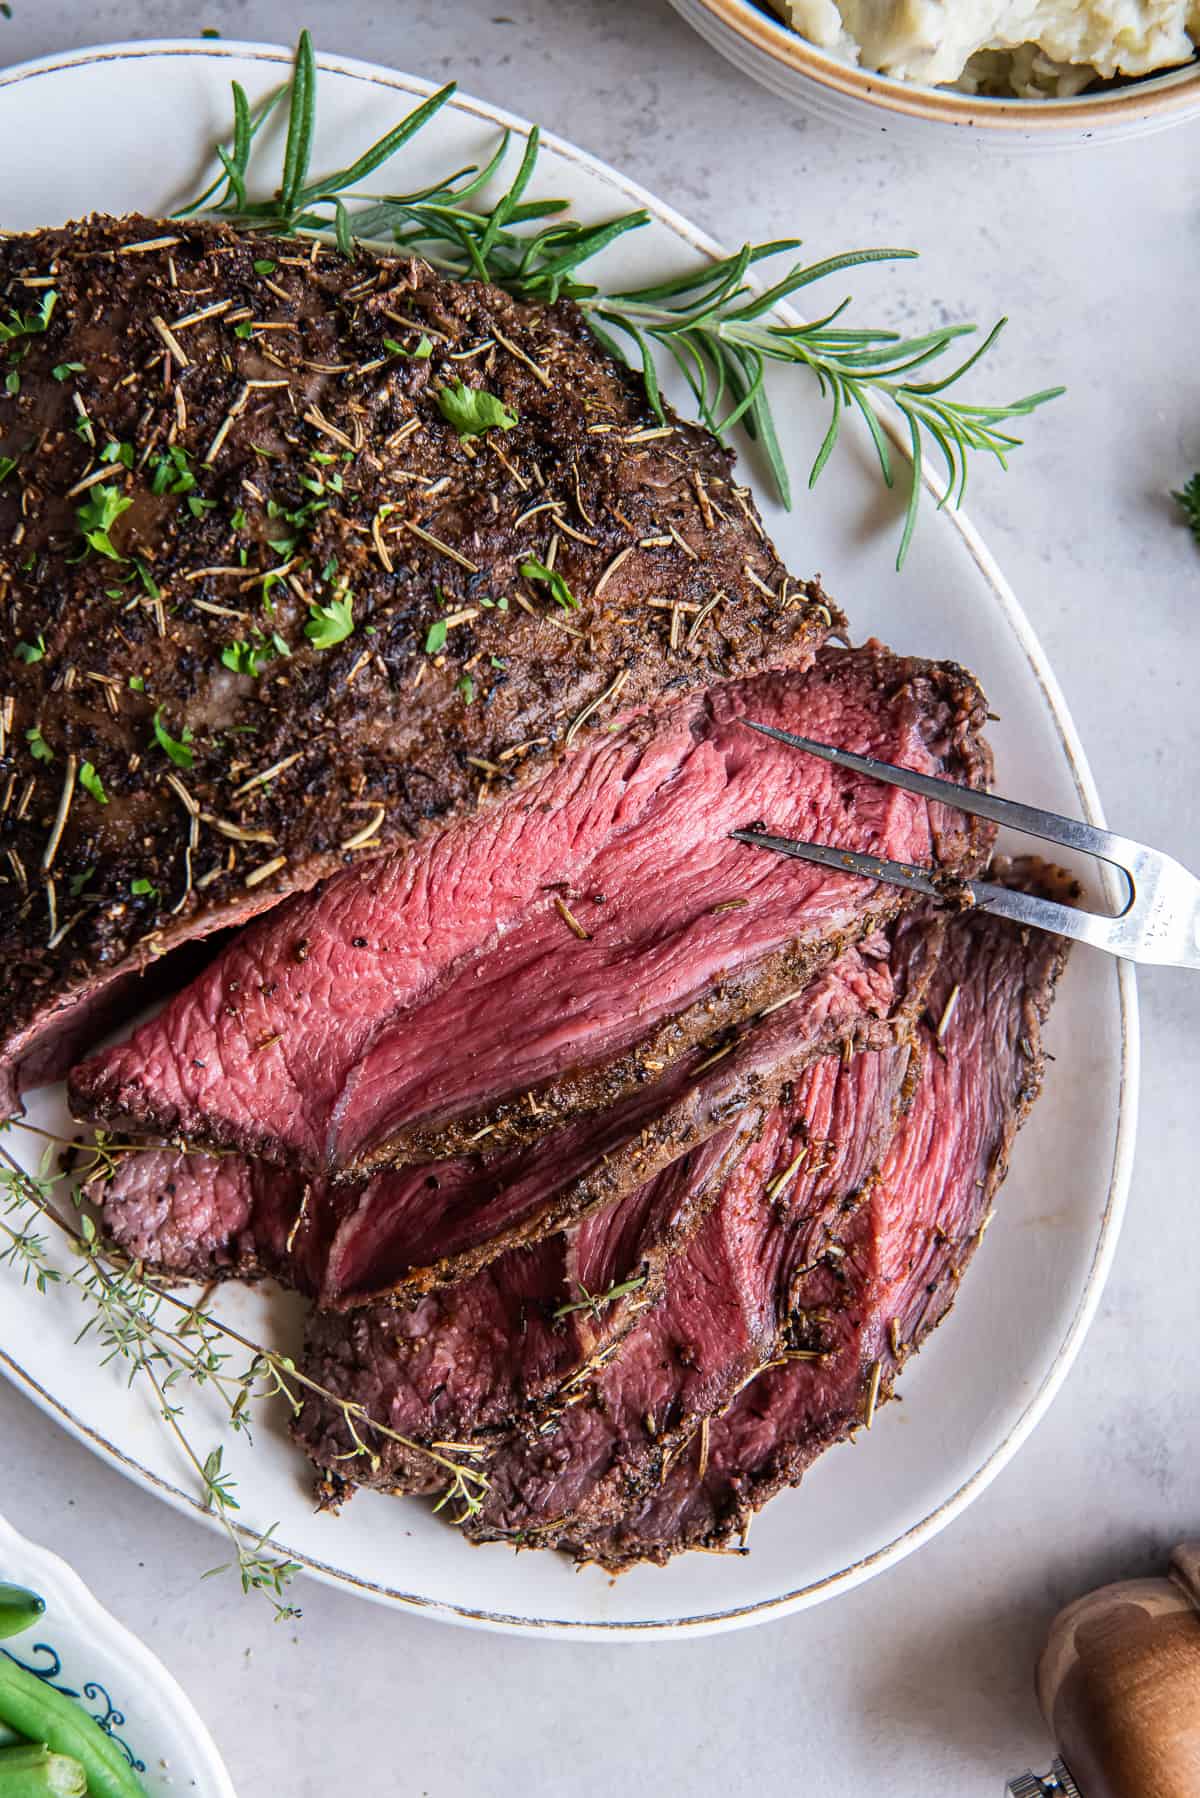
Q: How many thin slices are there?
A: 5